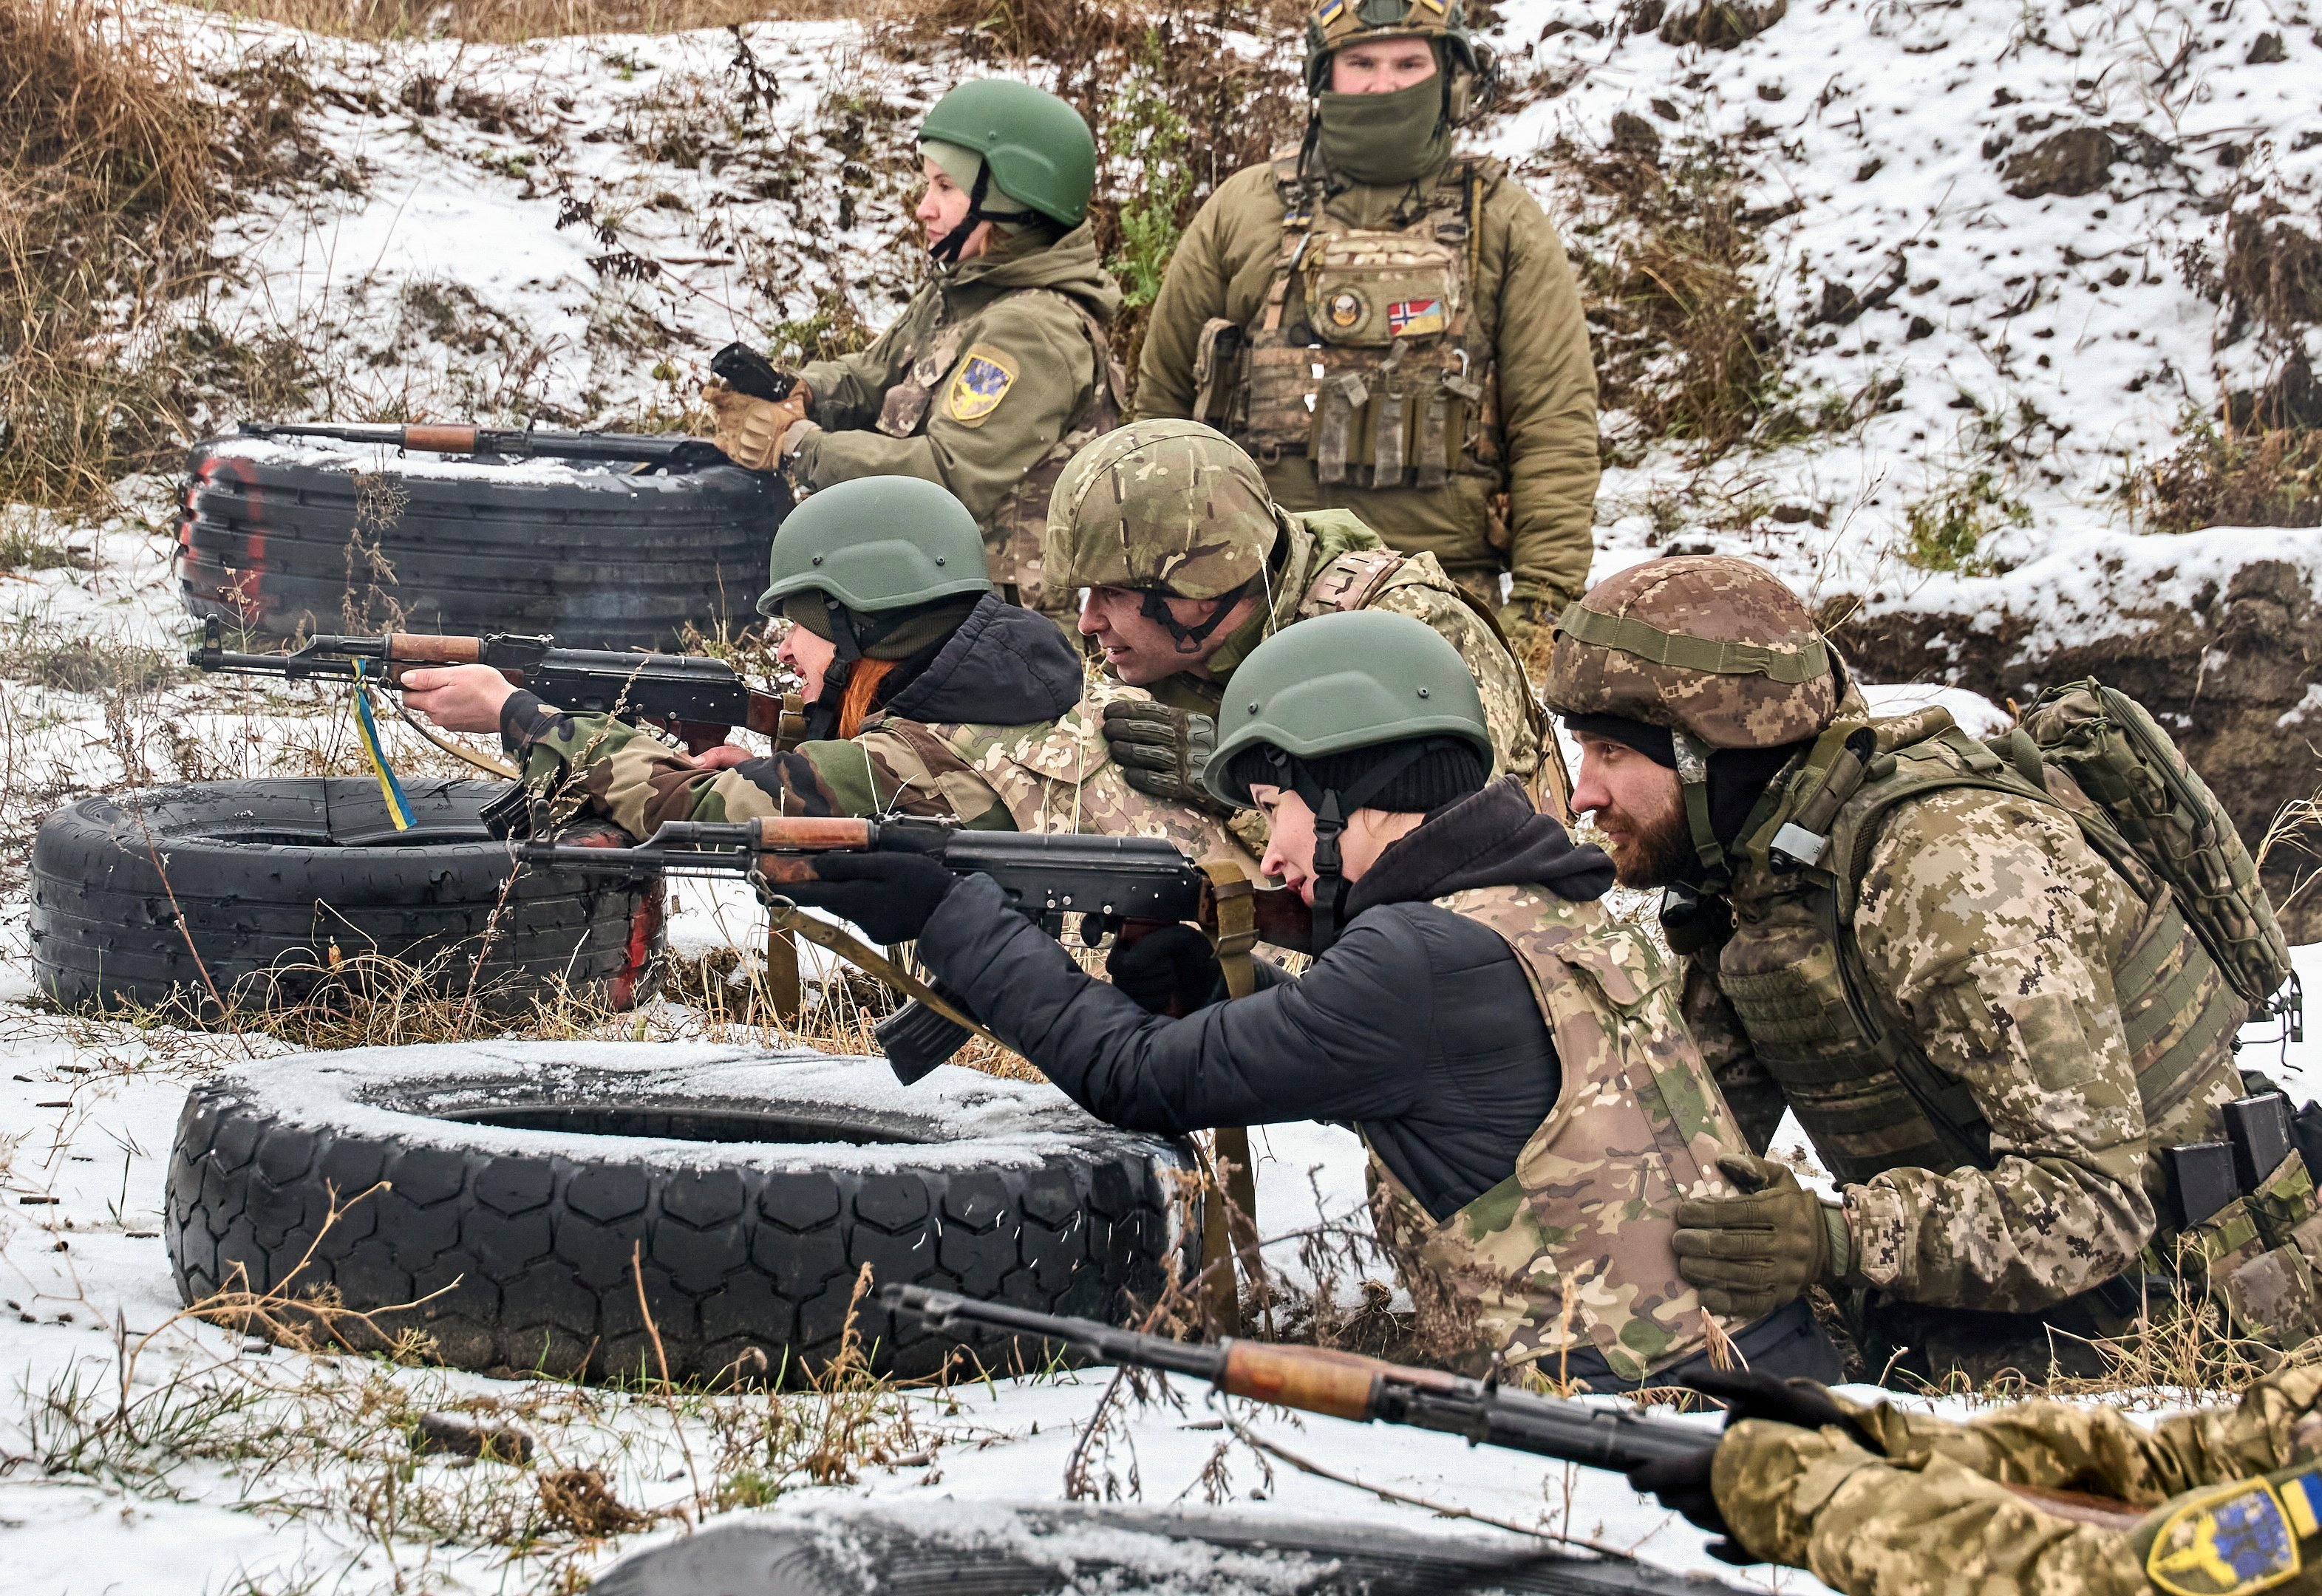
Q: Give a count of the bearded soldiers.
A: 1